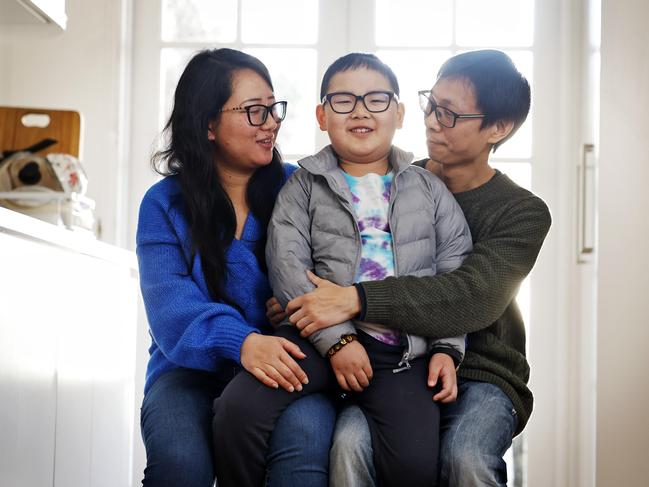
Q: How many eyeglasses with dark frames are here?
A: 3